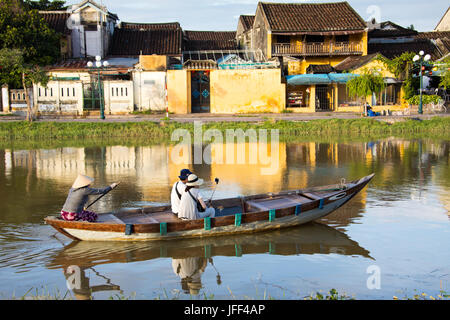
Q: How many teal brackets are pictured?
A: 4